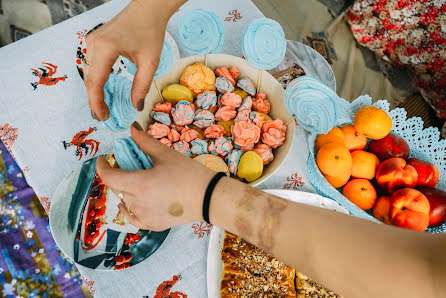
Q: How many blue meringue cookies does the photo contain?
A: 6